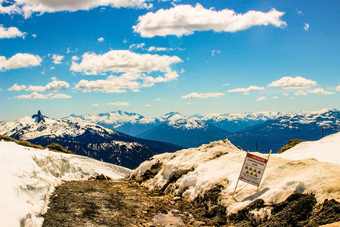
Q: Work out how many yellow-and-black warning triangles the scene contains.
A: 7